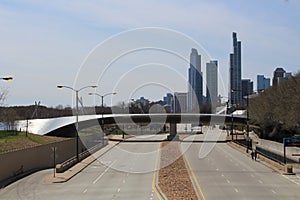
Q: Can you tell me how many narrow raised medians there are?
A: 1